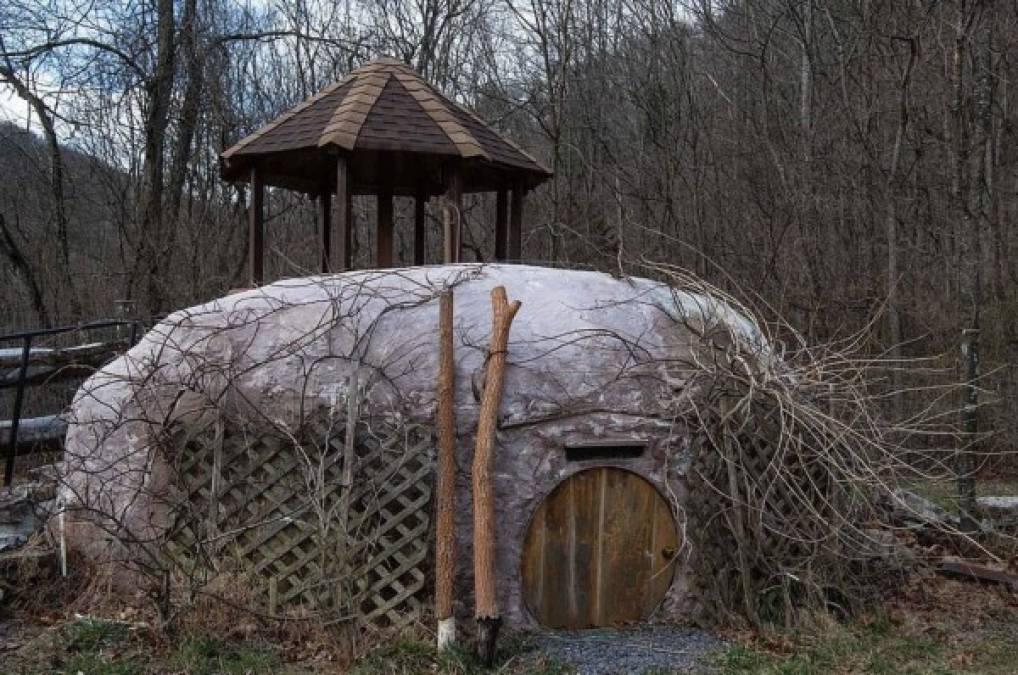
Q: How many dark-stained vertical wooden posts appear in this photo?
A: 8